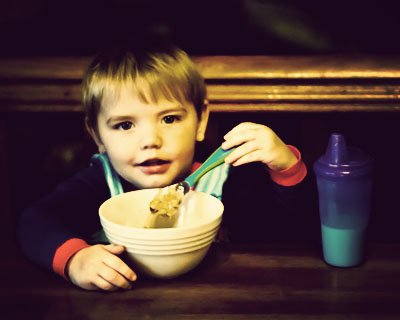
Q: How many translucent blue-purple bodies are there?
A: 1